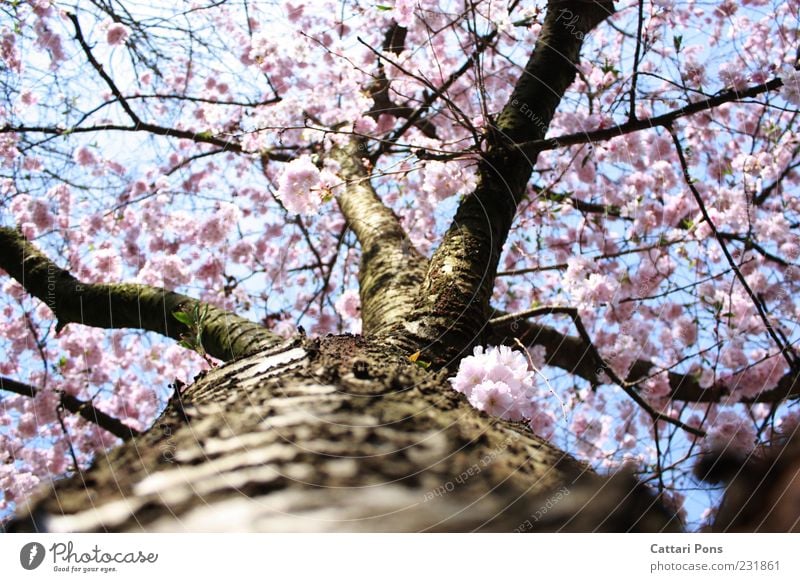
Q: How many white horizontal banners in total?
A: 1